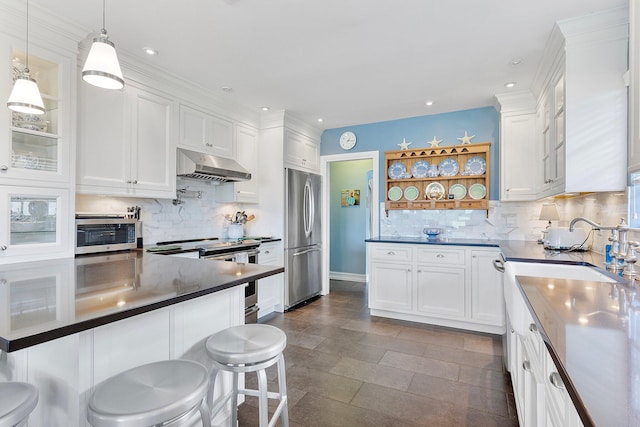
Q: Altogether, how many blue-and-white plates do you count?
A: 4